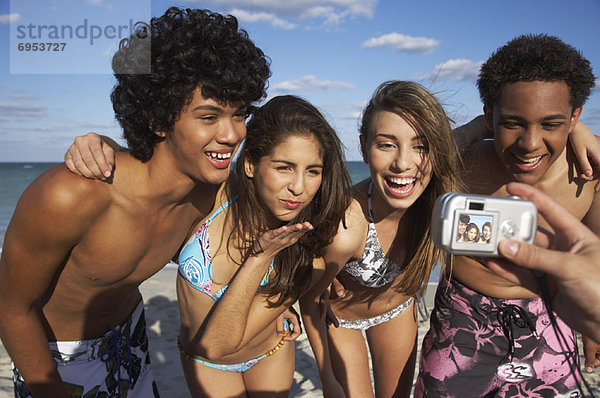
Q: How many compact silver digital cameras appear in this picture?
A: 1